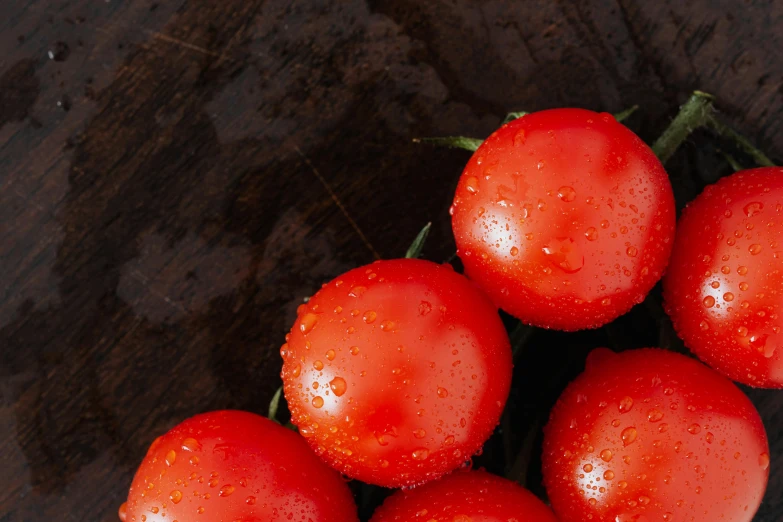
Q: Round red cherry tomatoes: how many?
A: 6